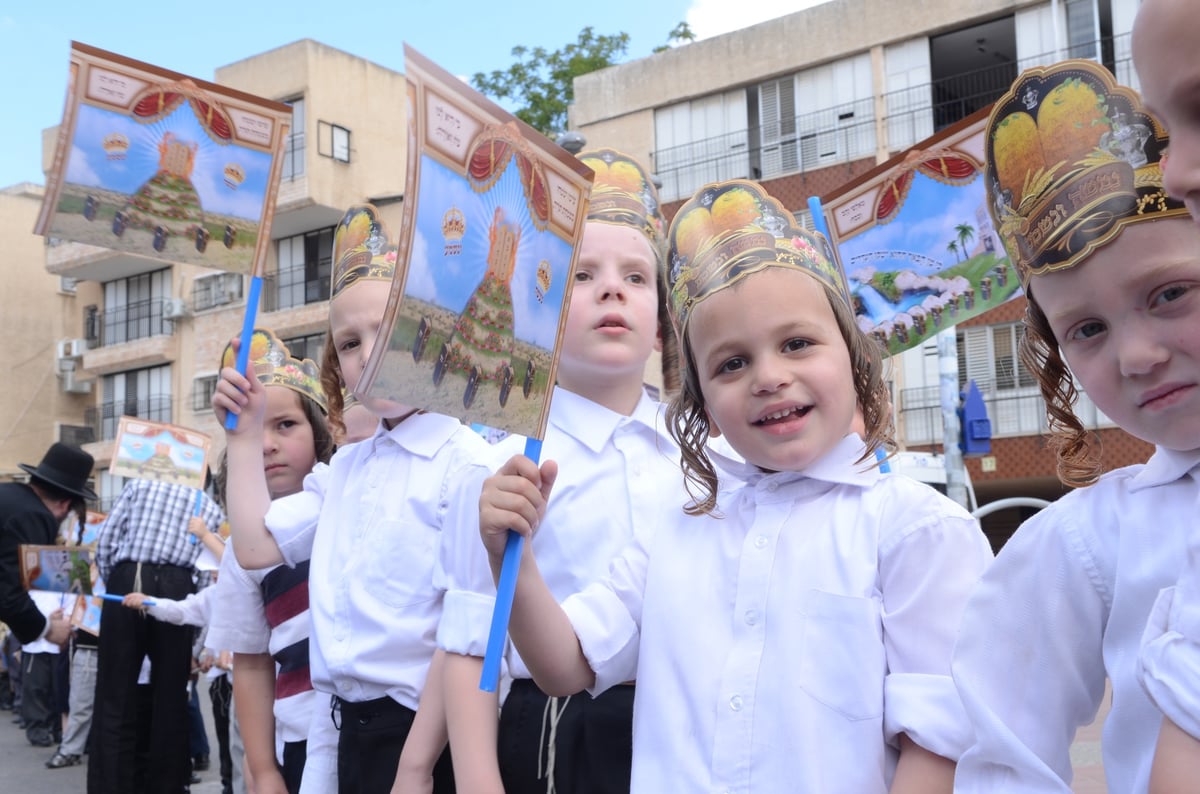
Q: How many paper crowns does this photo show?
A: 5